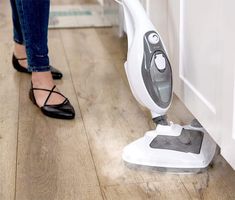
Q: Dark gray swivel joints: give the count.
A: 1